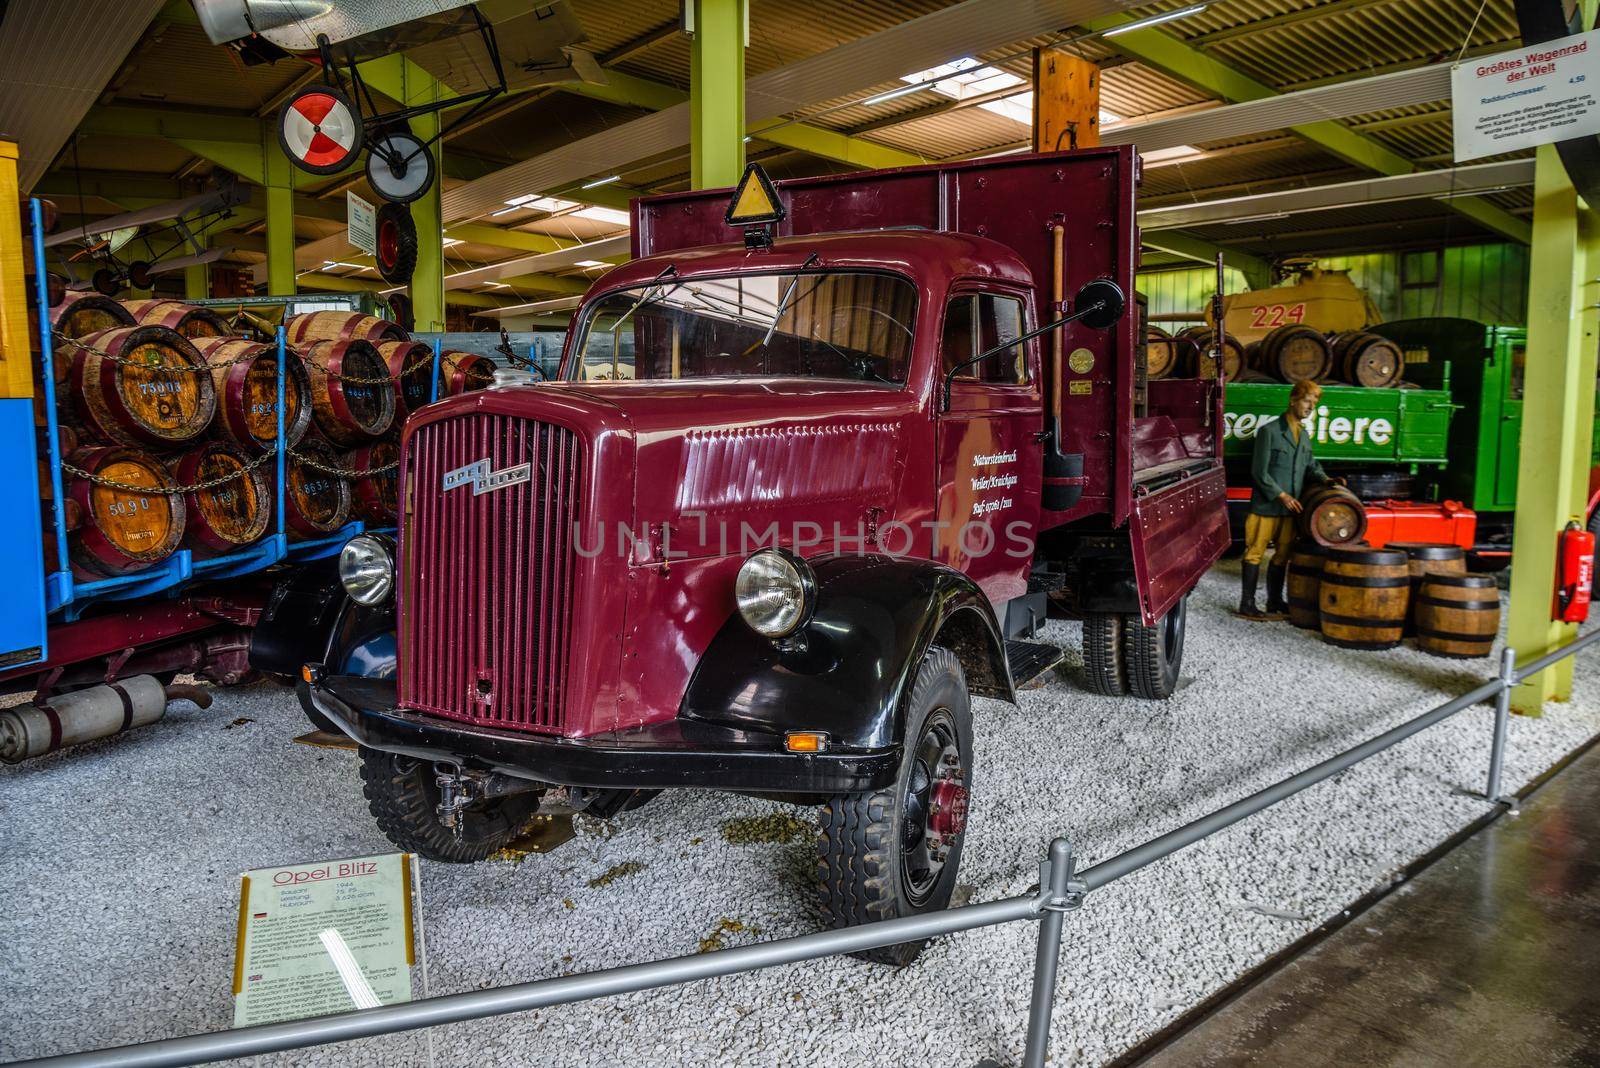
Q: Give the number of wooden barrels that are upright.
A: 4